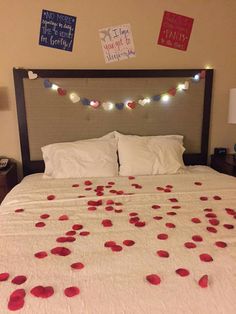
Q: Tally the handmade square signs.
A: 3